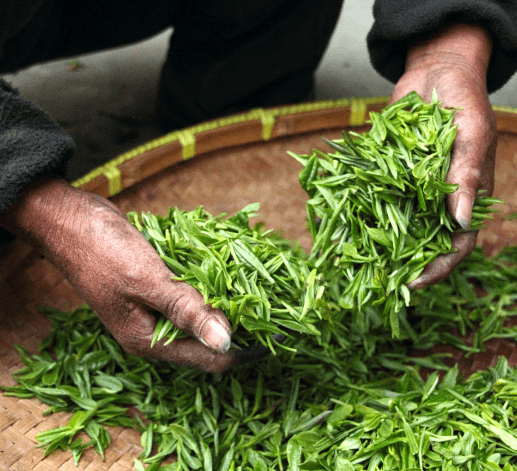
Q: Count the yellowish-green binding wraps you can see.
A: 4